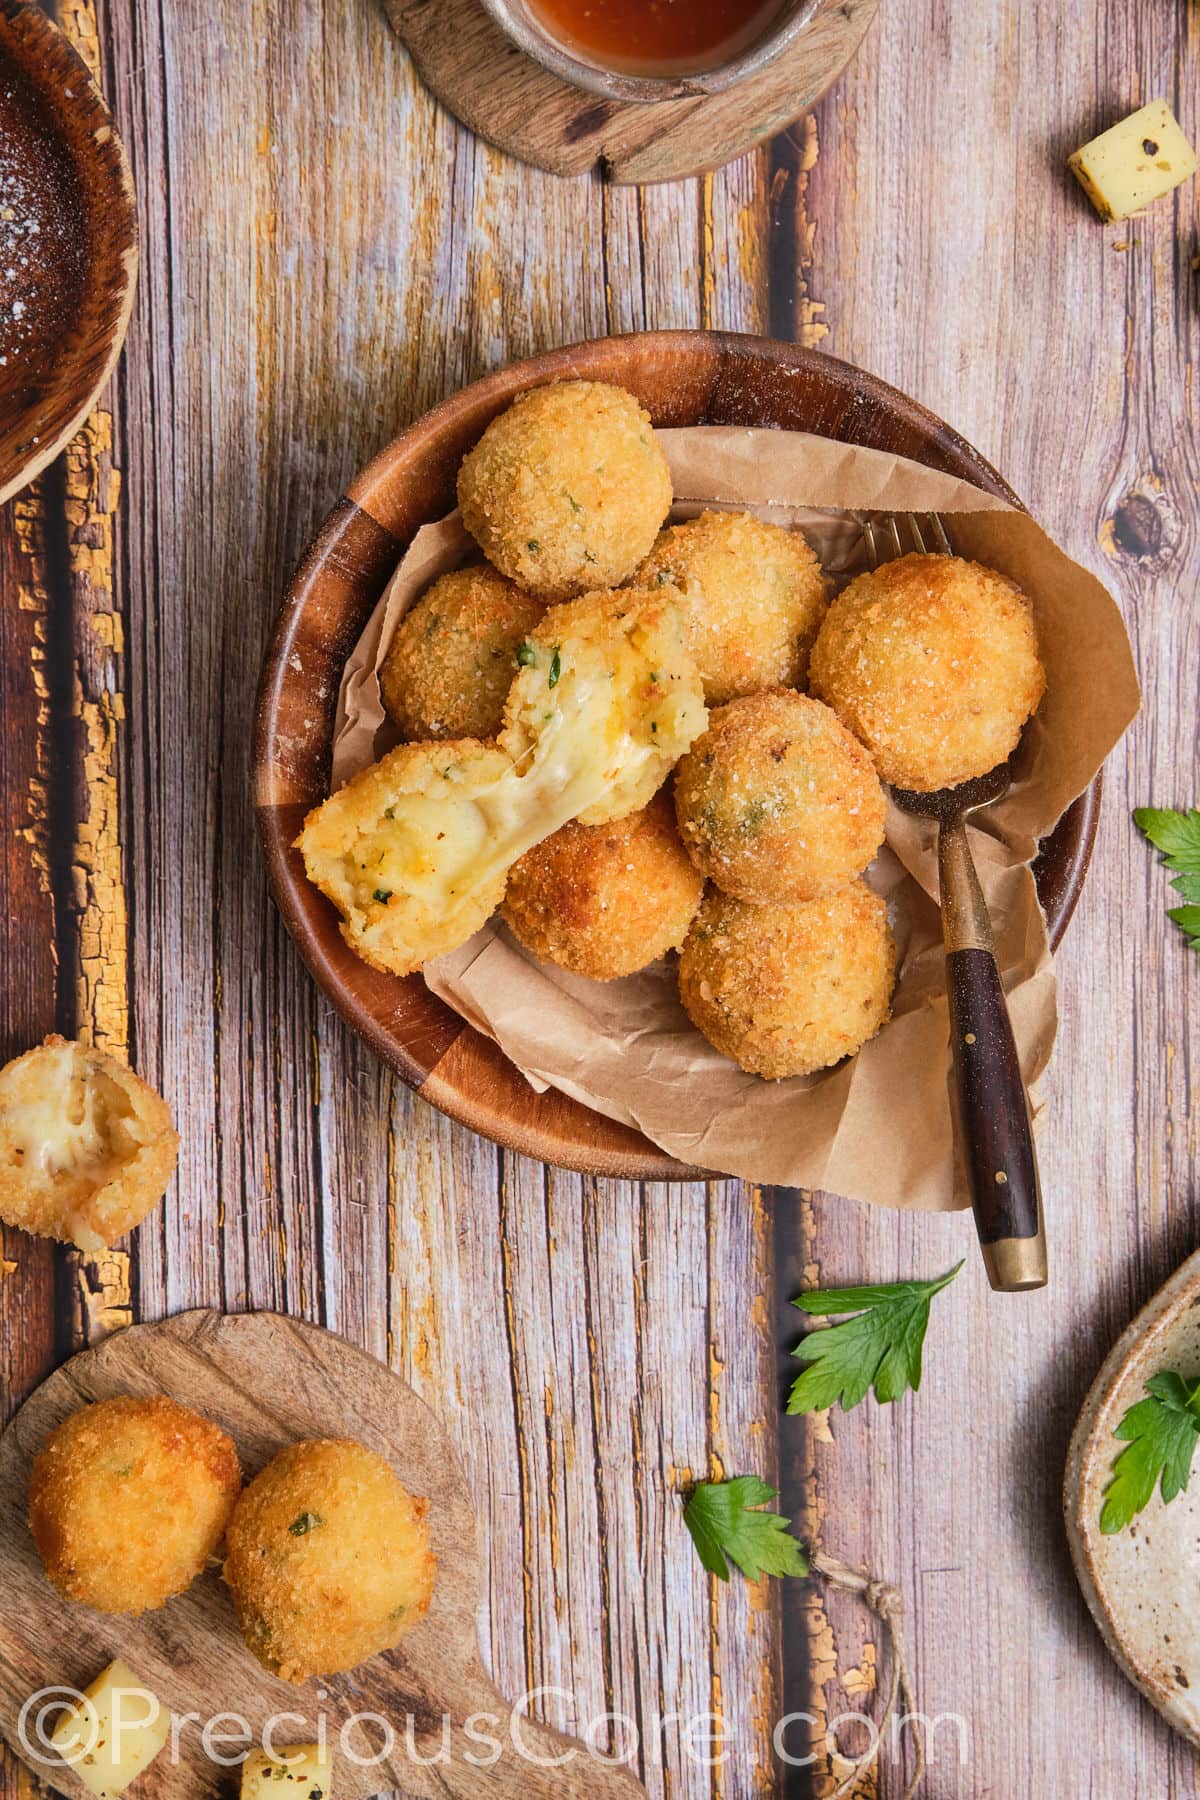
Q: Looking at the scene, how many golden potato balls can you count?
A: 11